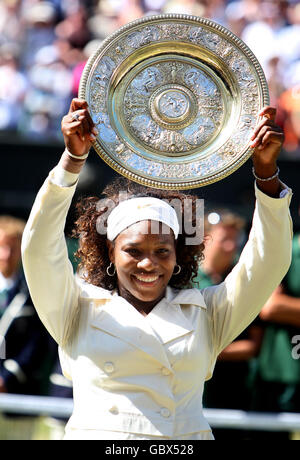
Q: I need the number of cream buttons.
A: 4